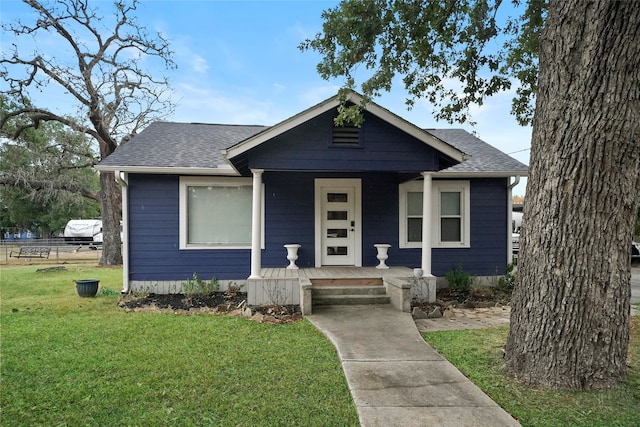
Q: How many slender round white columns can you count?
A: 2